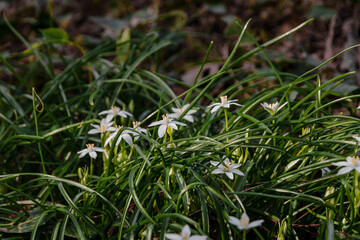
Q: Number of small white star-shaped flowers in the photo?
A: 13